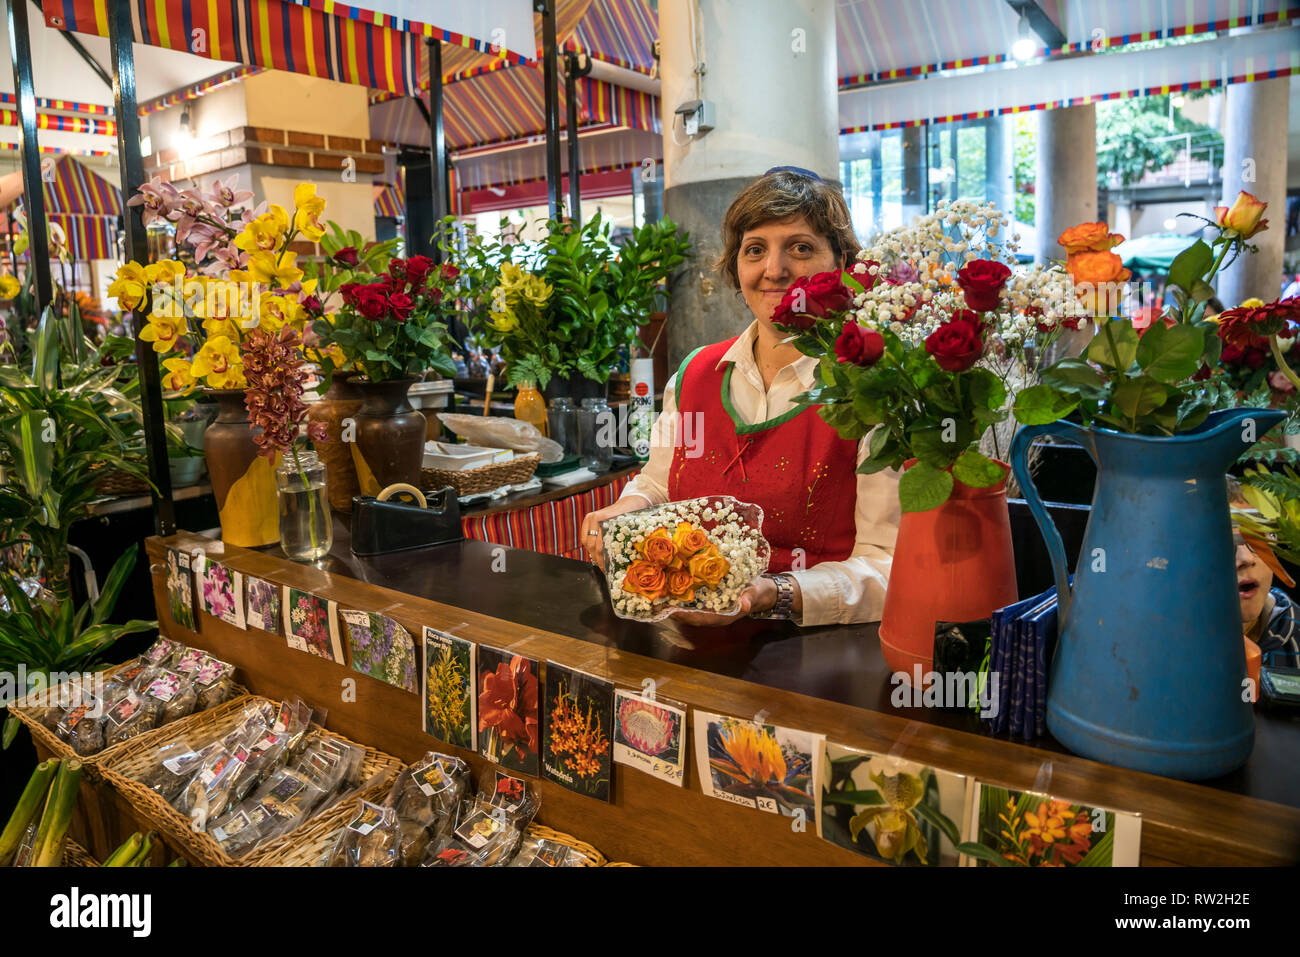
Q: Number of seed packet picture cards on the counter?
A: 12